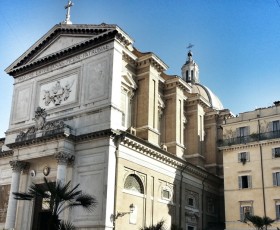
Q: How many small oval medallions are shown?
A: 2